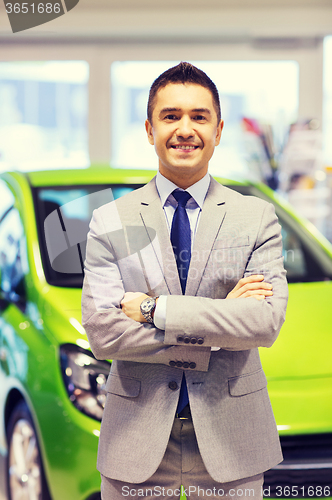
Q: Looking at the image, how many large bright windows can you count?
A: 2